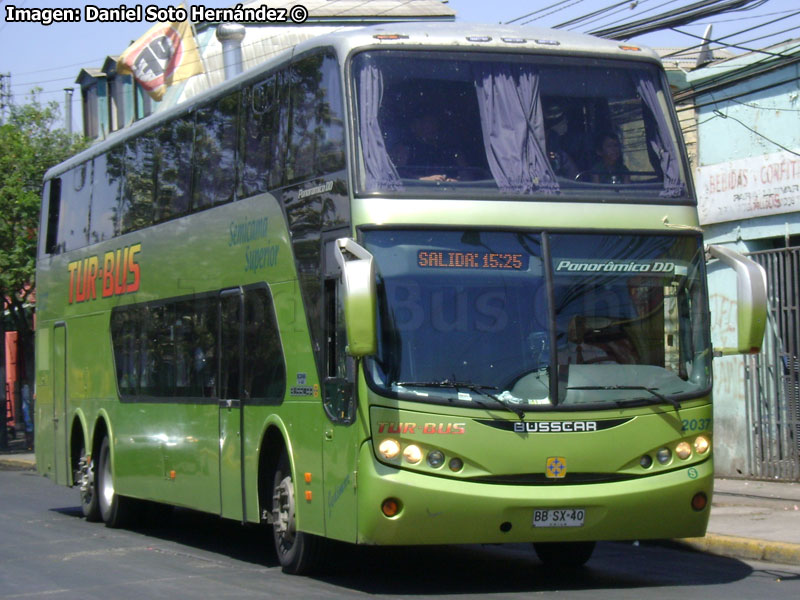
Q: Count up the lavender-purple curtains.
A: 3